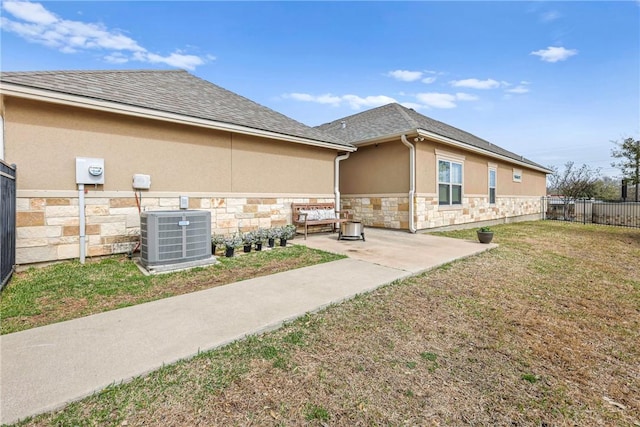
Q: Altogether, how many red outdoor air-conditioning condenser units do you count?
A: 0